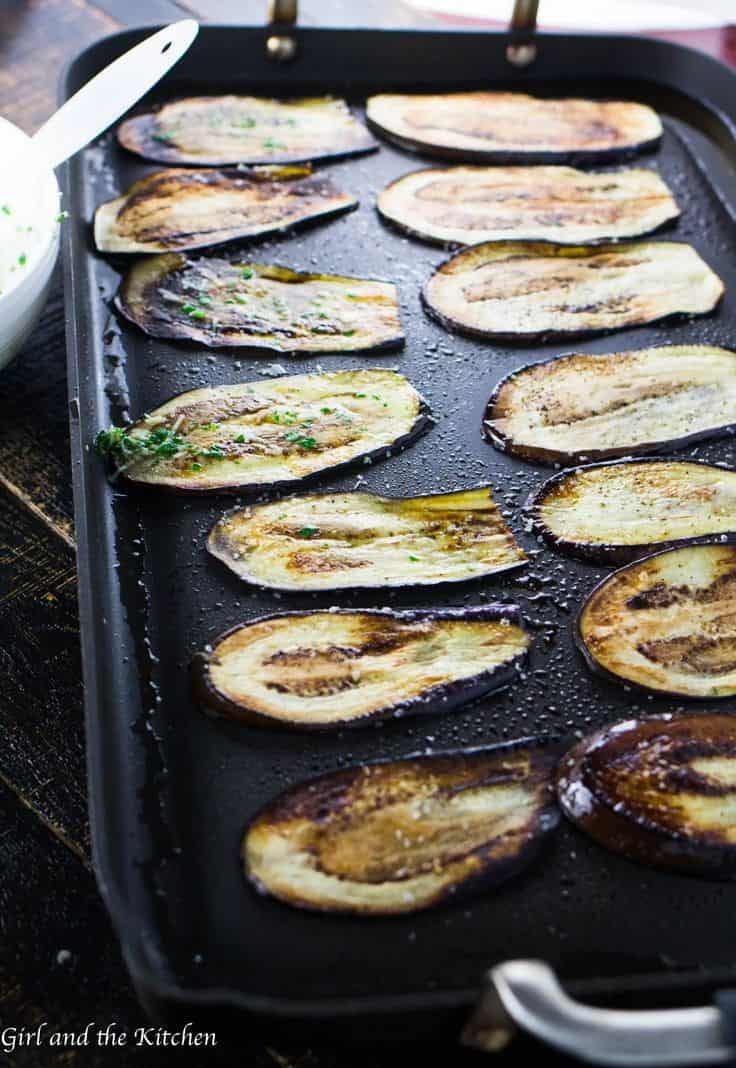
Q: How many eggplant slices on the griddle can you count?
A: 14